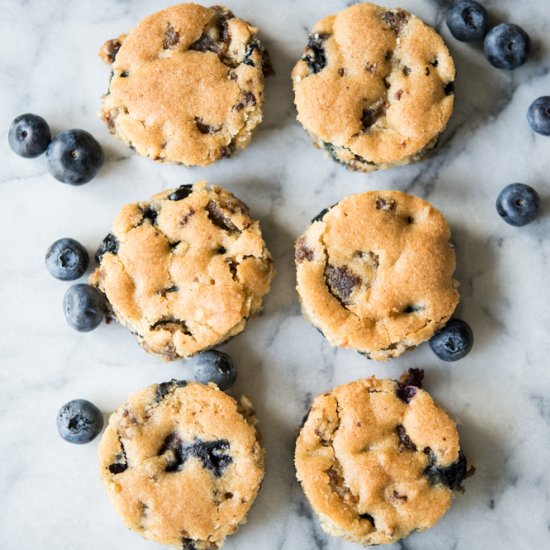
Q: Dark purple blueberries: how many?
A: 11